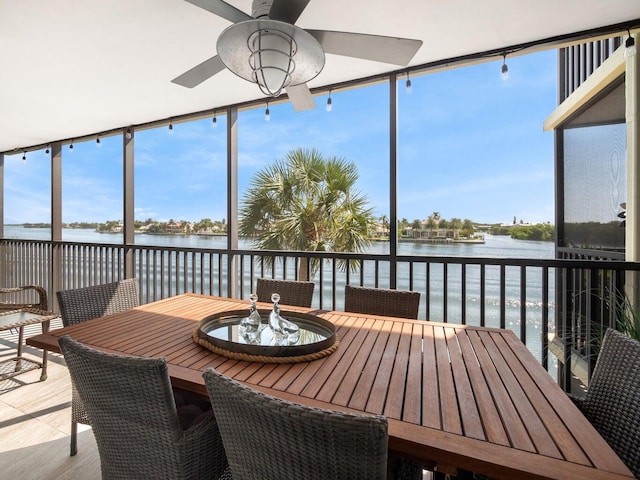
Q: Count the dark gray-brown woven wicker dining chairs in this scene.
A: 6